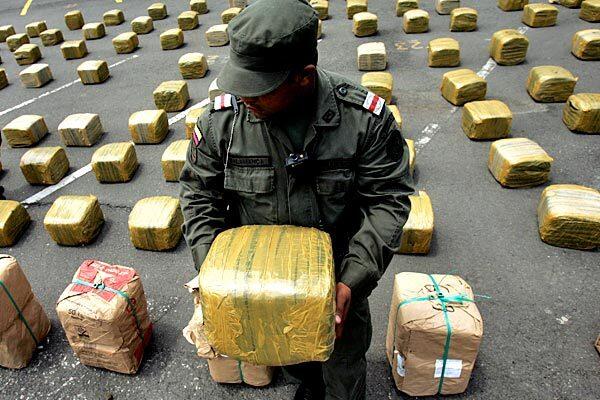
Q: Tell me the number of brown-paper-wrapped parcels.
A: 4